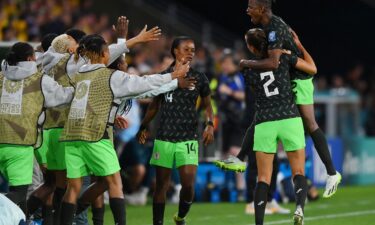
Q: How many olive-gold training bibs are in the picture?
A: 3